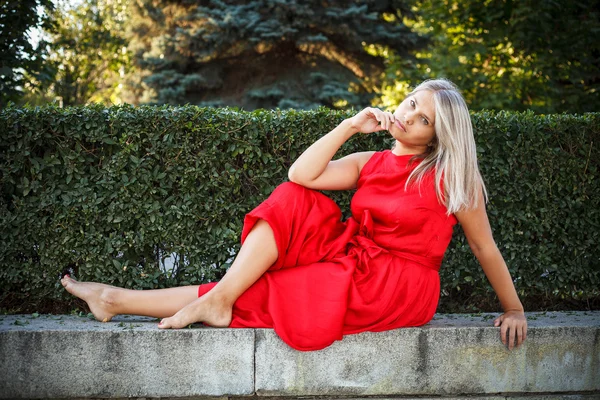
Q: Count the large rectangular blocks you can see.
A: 2